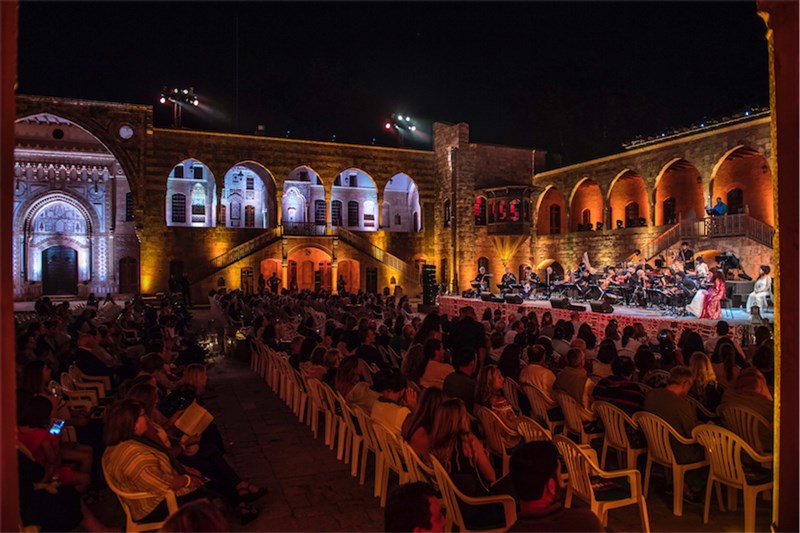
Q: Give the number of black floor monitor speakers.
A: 4